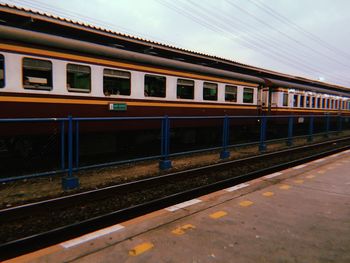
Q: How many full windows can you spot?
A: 8